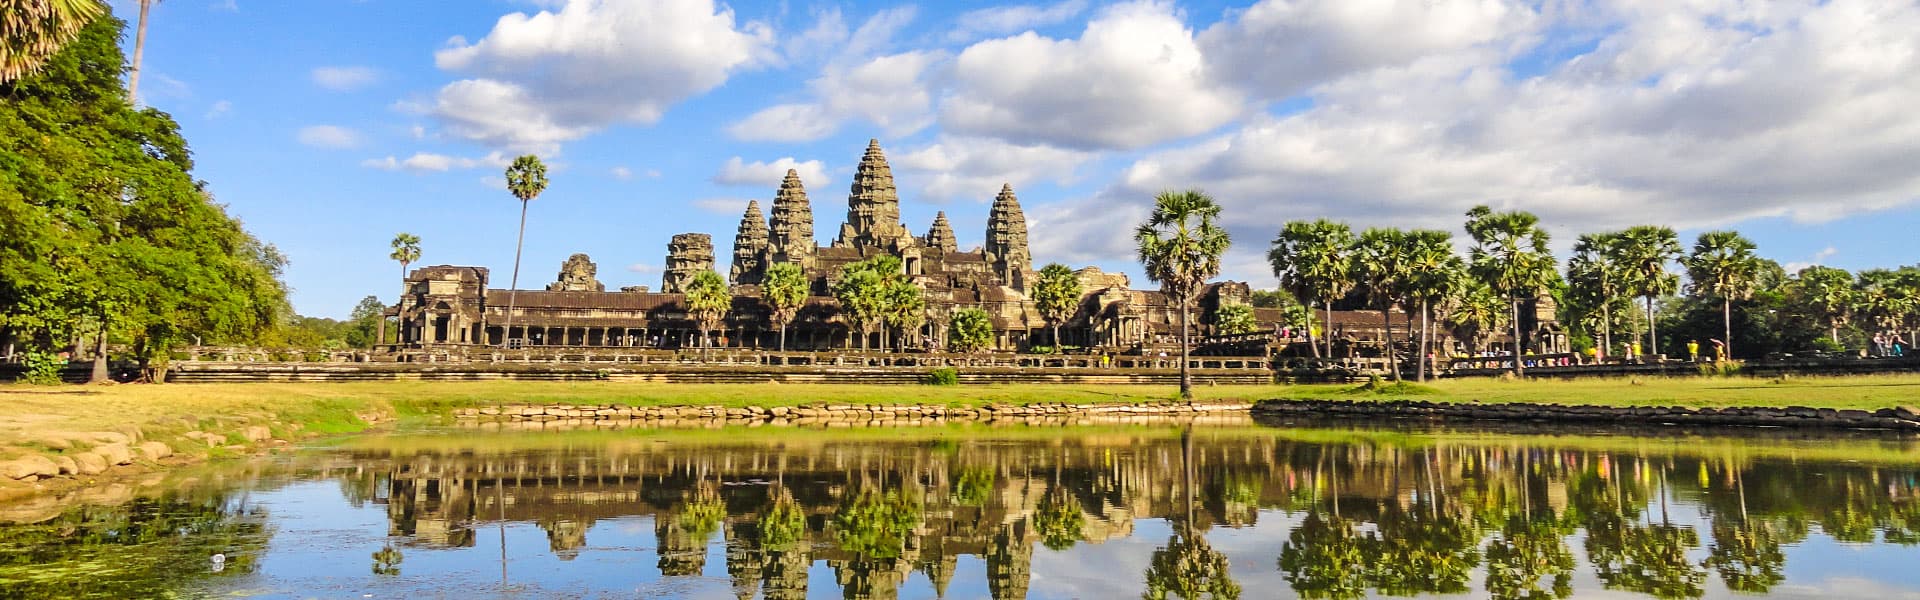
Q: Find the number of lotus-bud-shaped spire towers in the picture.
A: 5